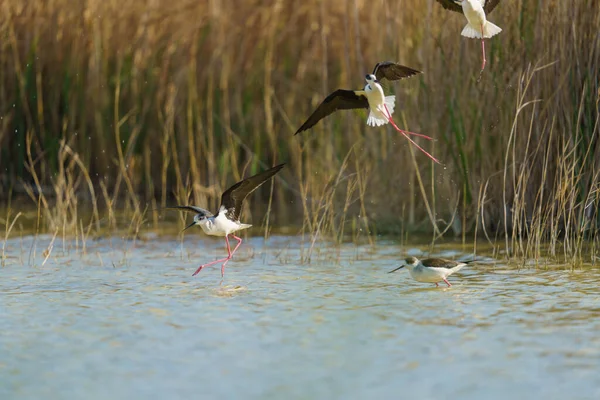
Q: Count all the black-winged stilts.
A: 4